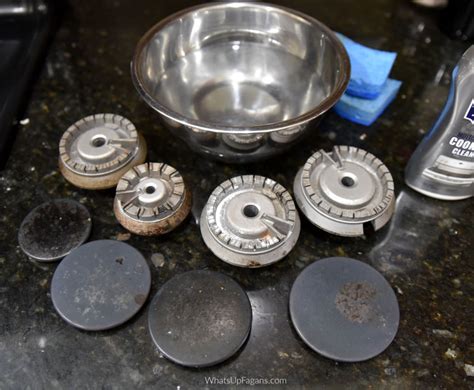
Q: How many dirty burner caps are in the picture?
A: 4